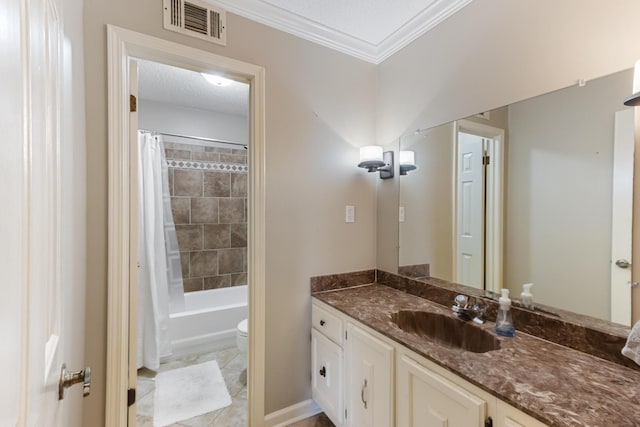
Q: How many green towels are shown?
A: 0